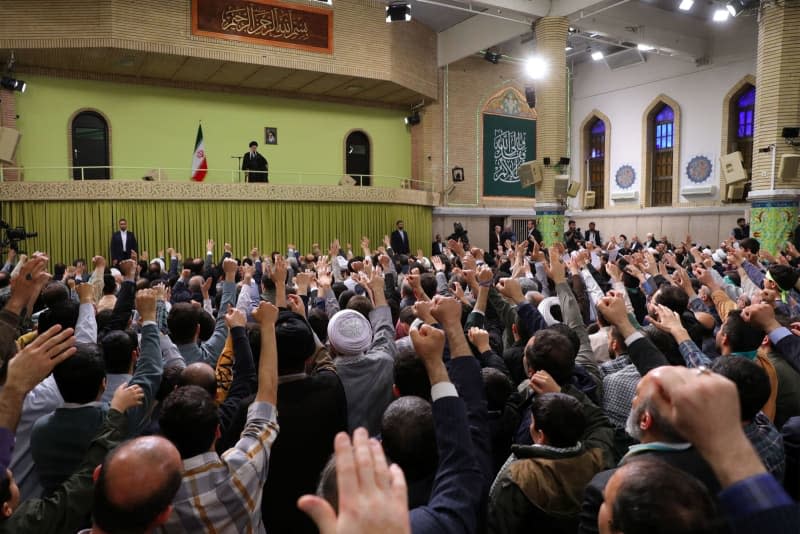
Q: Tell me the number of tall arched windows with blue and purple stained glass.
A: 3